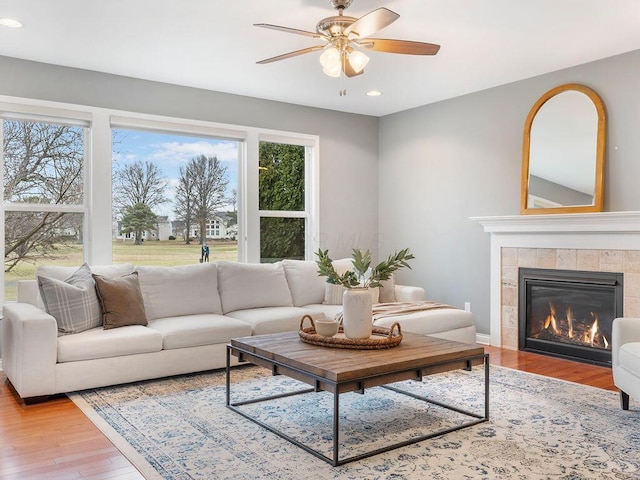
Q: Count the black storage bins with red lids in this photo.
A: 0